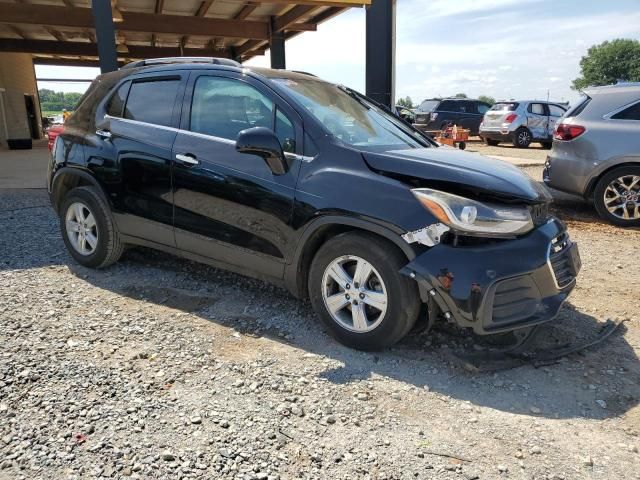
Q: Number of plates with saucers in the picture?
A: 0